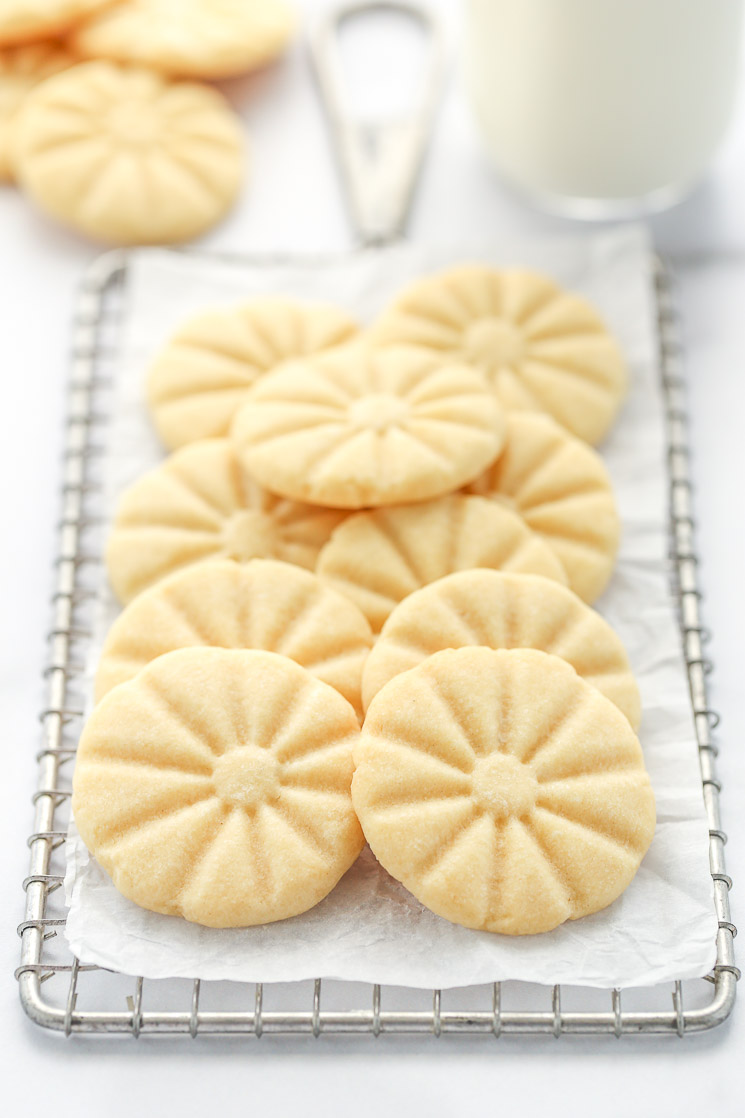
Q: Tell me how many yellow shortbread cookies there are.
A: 14